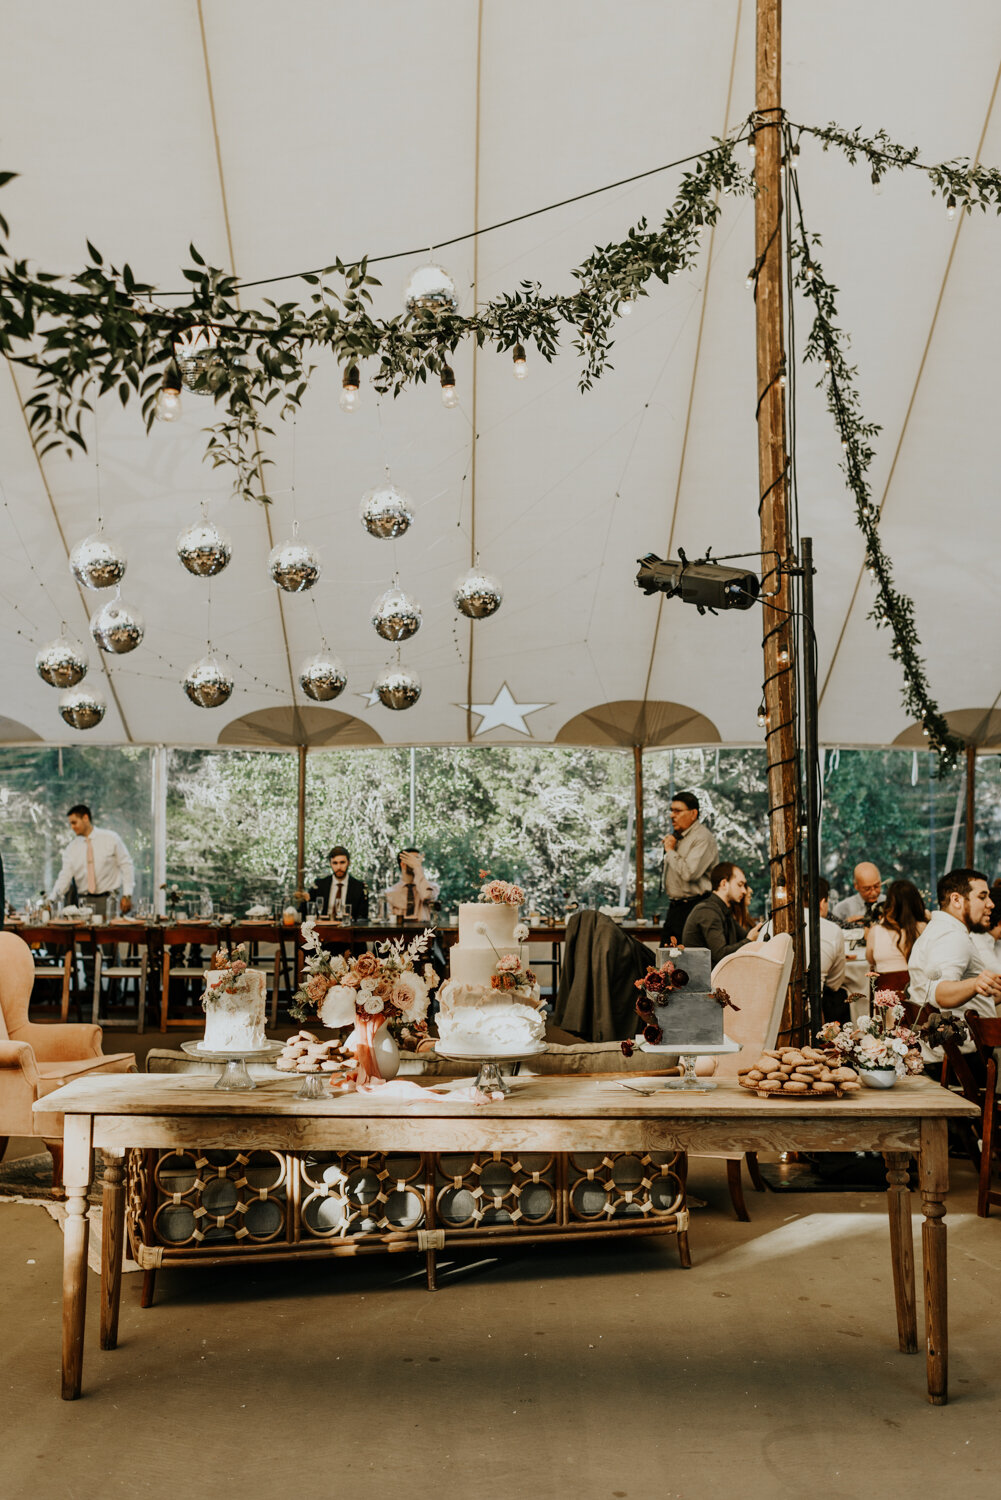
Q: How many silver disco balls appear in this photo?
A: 14